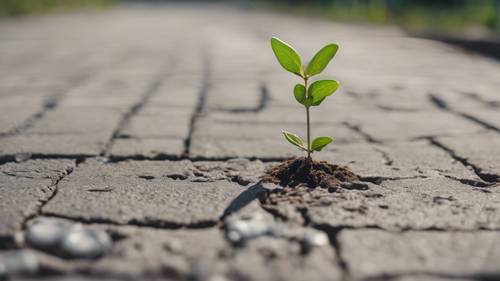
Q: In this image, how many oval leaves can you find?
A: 6